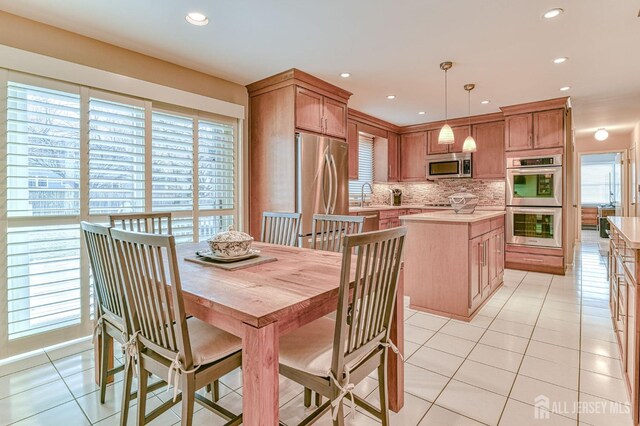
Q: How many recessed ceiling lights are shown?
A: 8